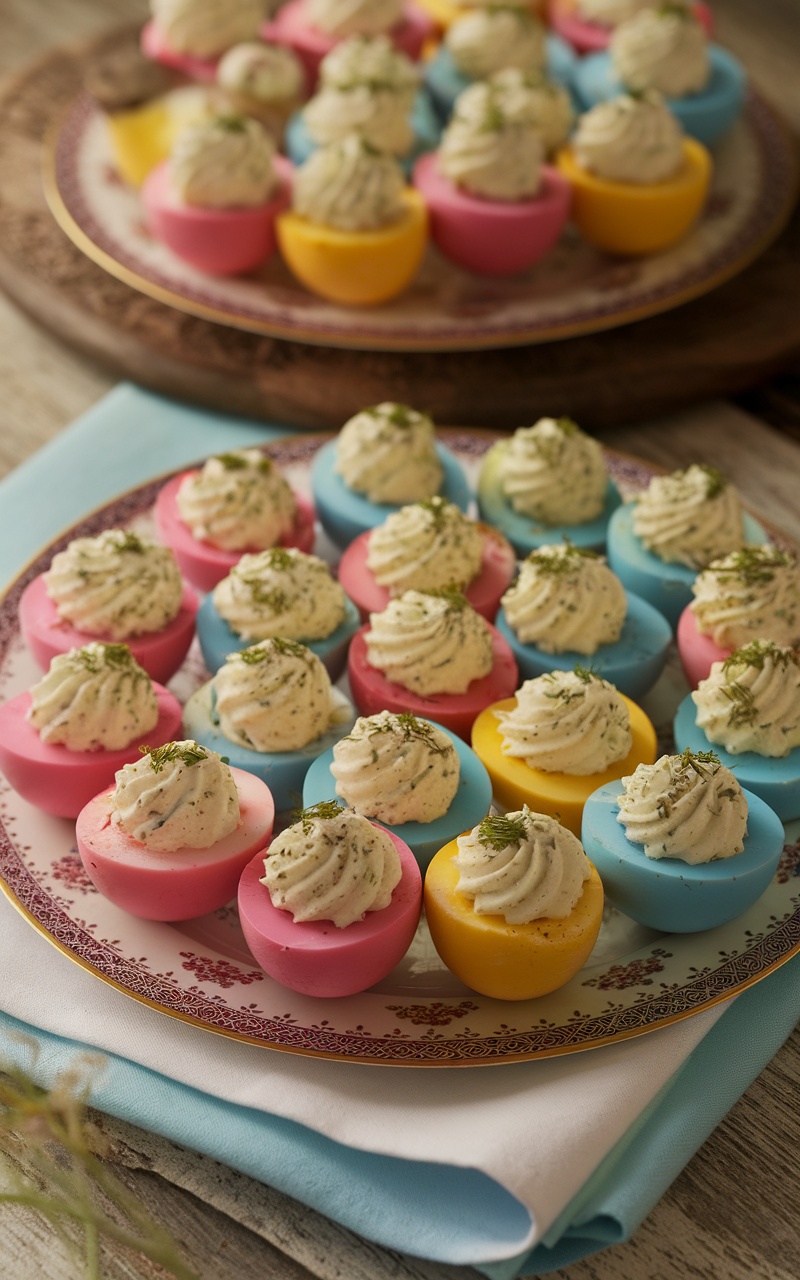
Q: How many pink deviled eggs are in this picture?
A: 13